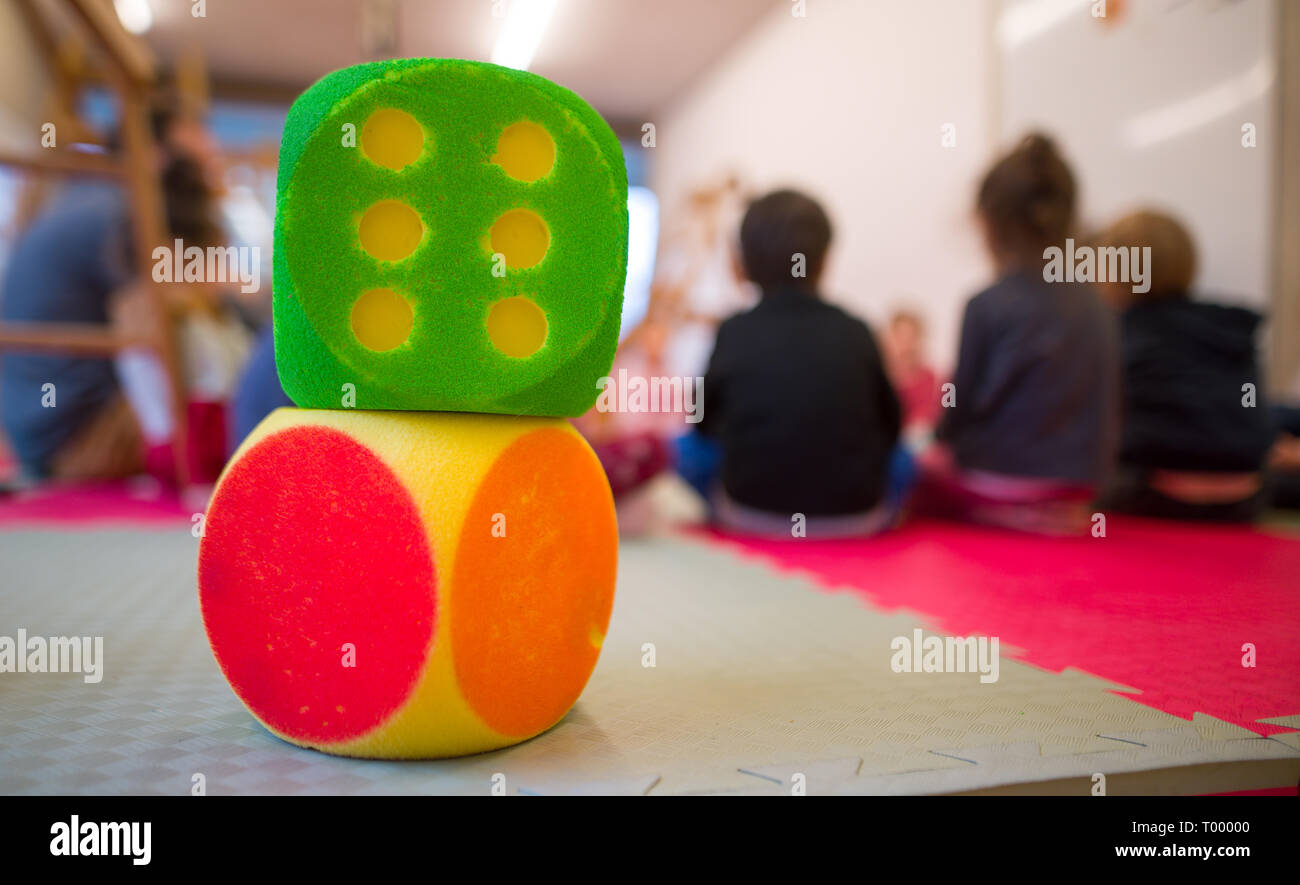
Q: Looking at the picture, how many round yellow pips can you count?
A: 6